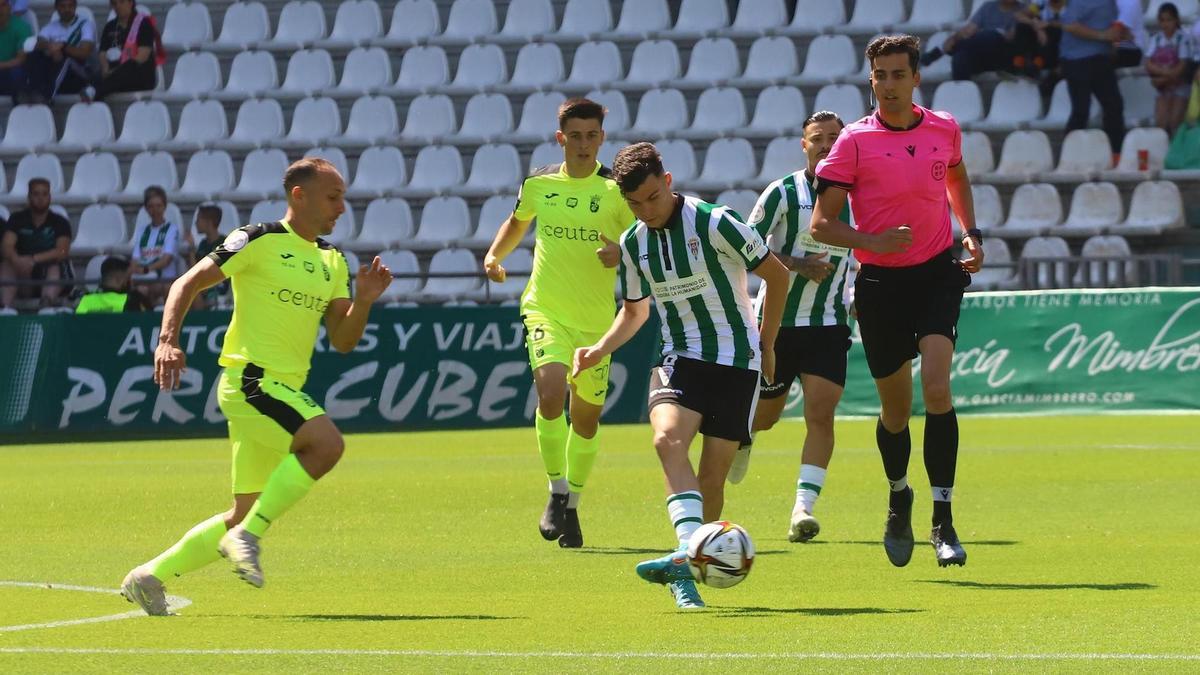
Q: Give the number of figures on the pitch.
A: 5